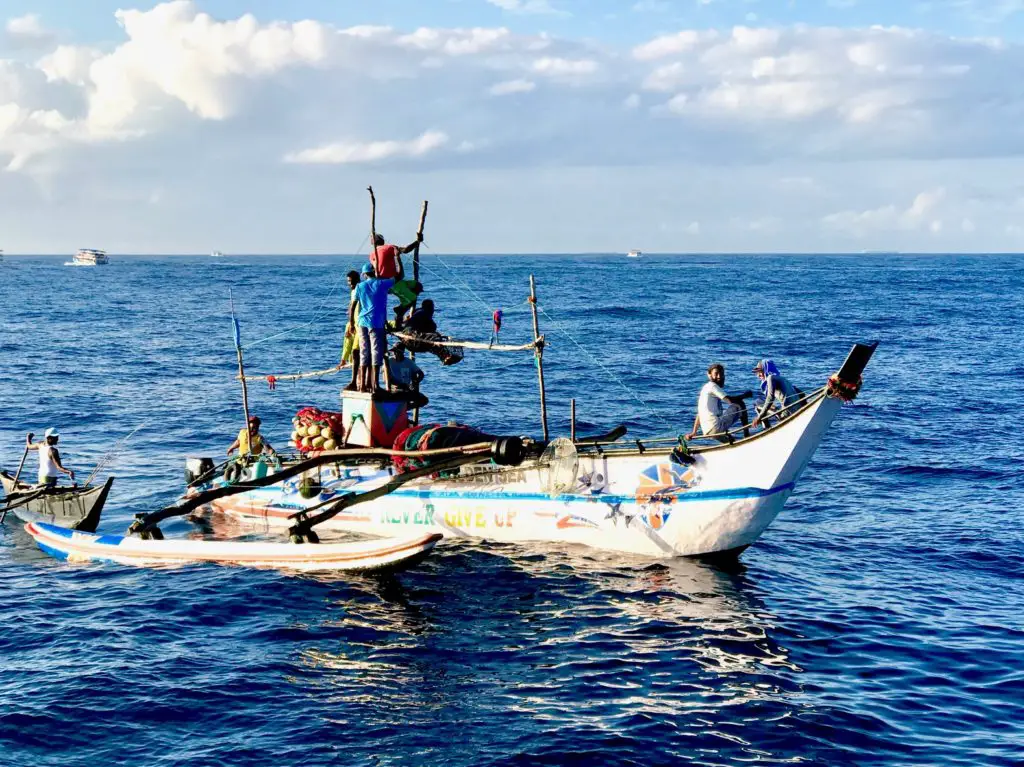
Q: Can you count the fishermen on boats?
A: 10